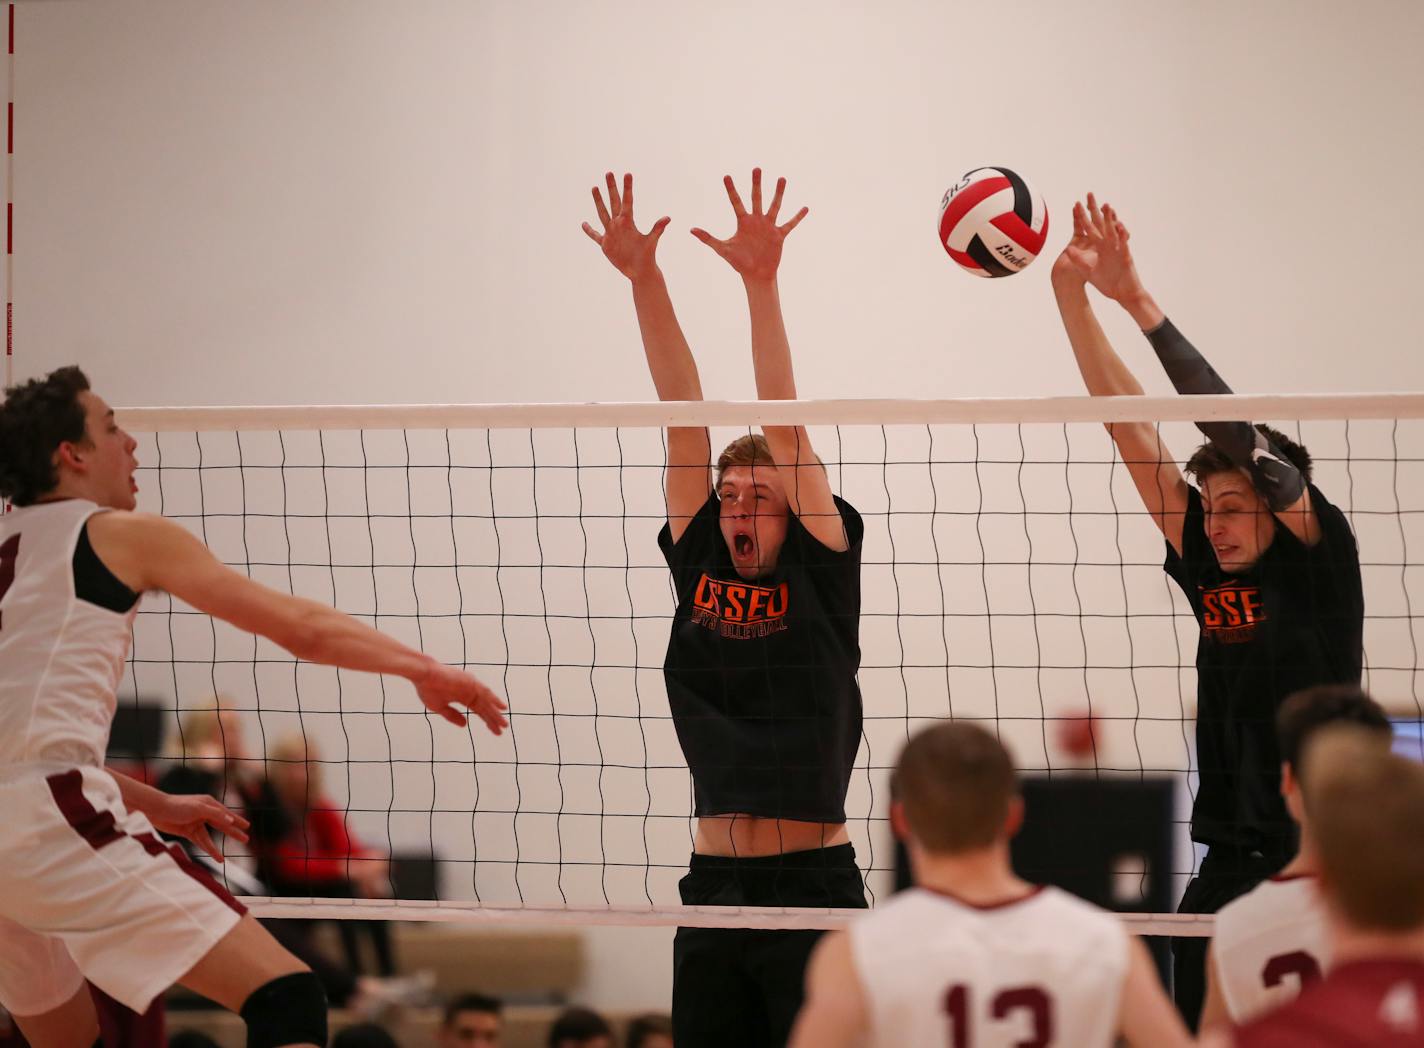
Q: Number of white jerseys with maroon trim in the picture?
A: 3